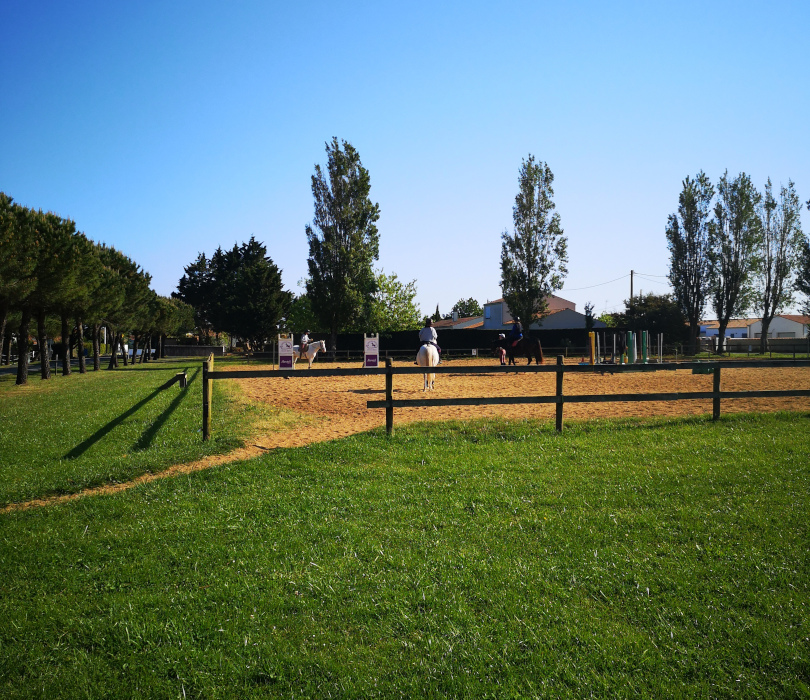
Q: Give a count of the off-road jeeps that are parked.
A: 0